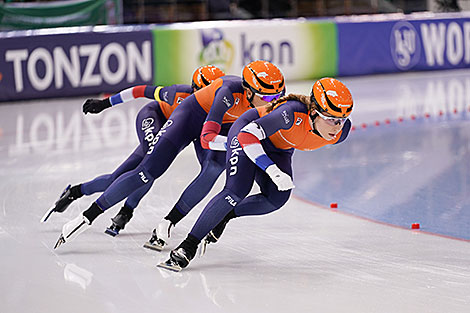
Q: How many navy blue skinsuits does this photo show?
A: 3